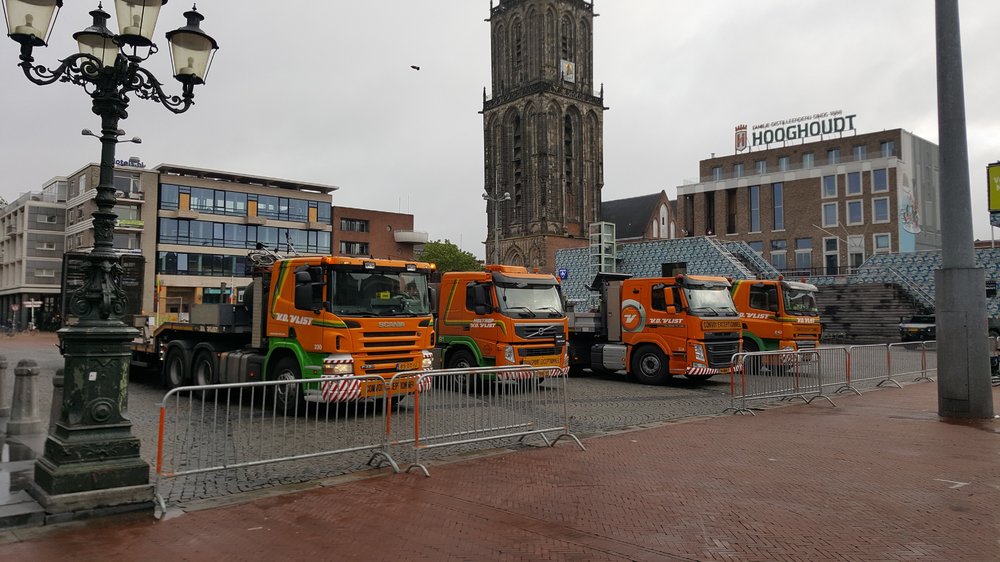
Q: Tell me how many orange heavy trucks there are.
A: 4